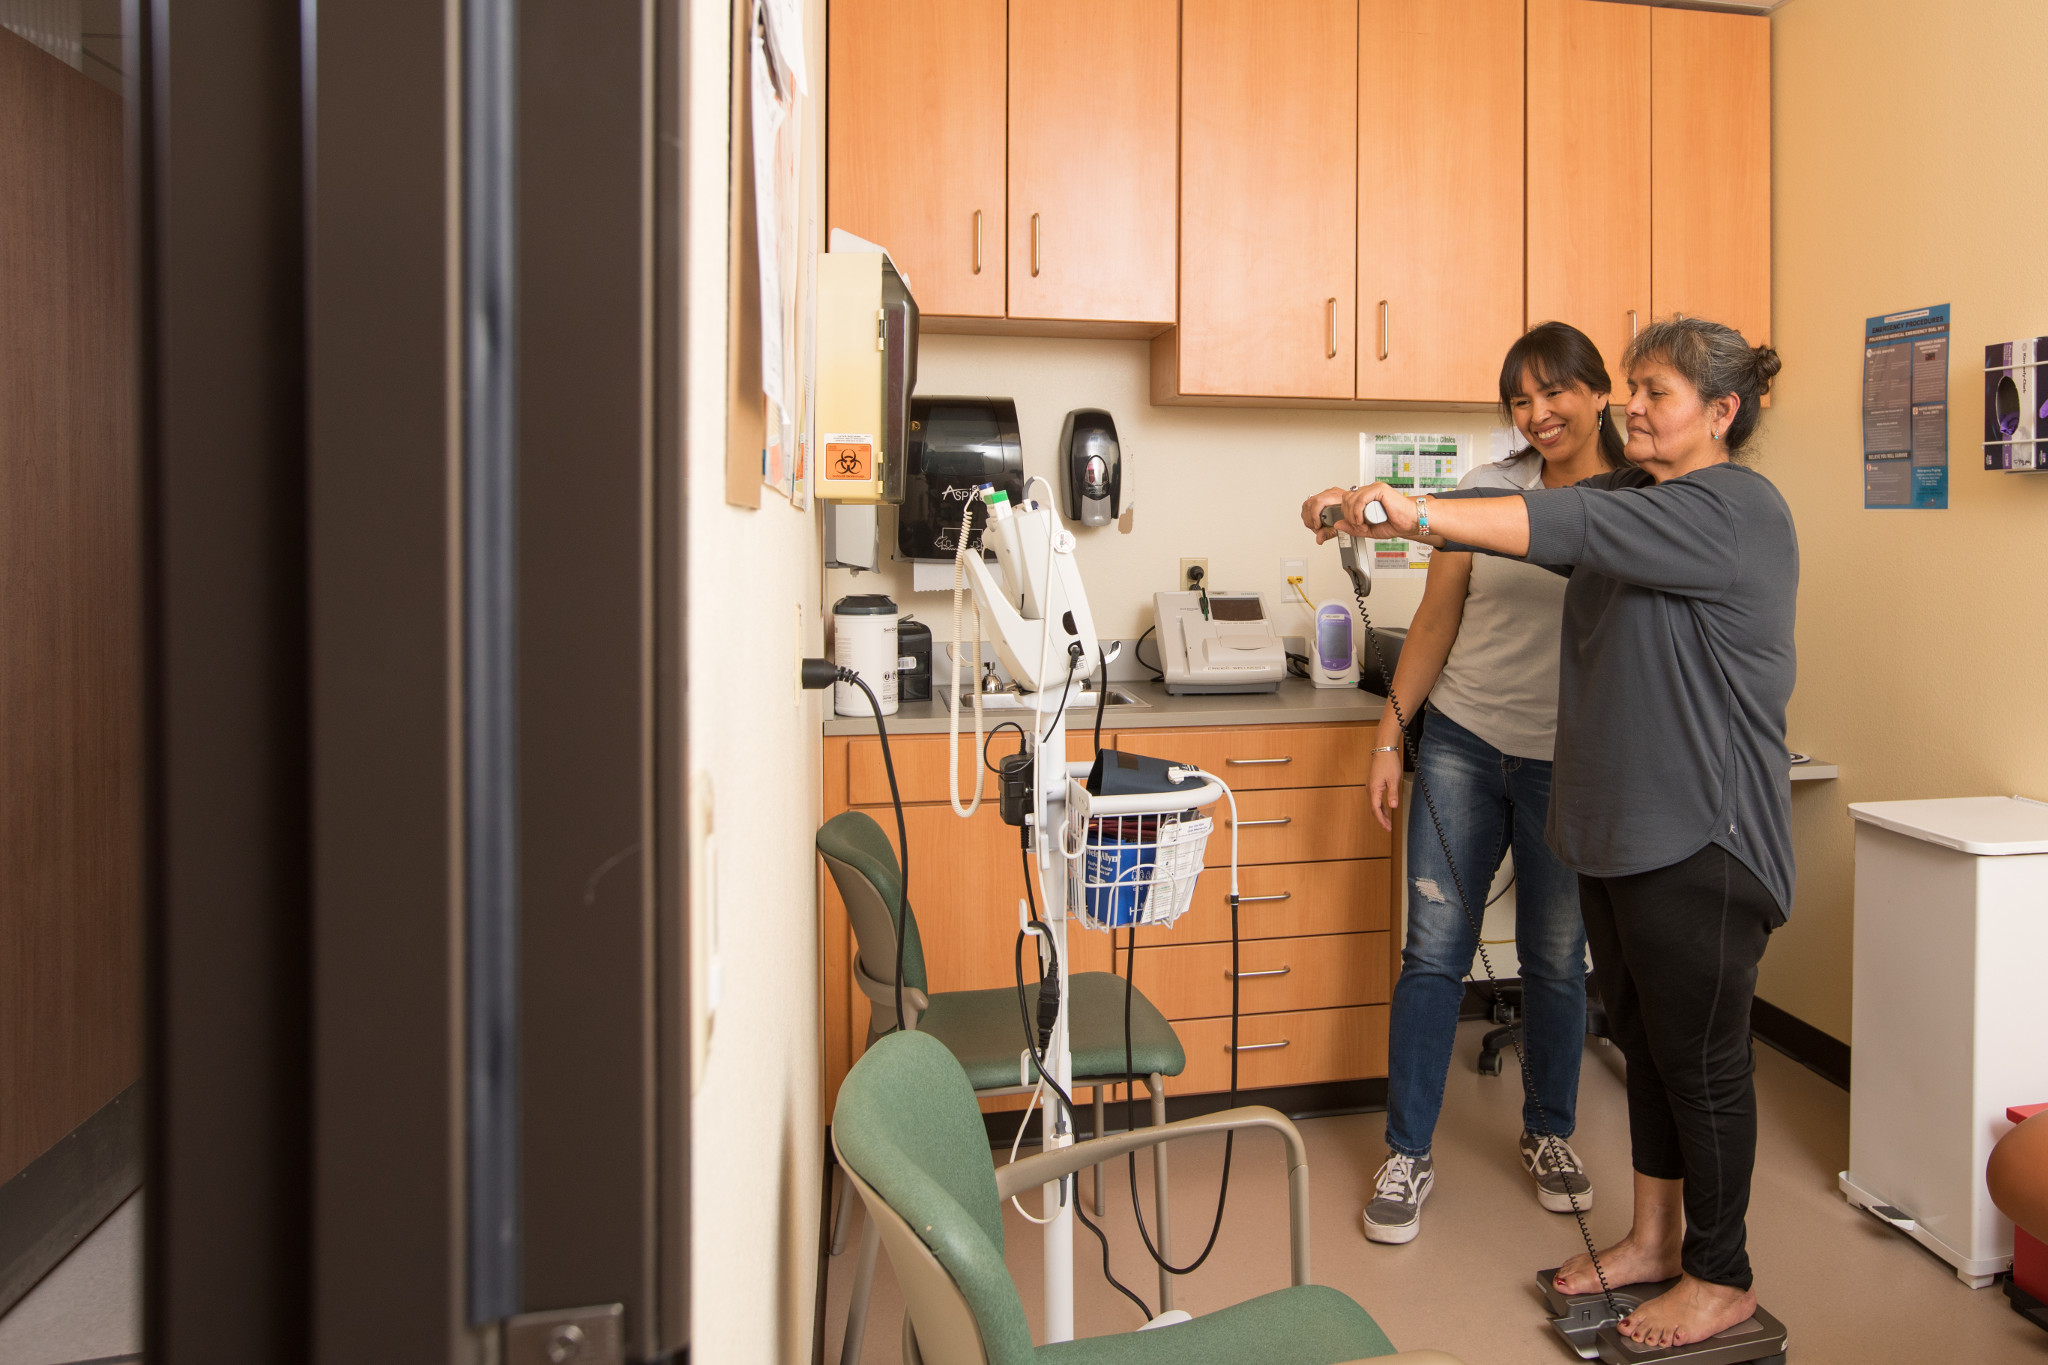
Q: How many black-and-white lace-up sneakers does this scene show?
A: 2